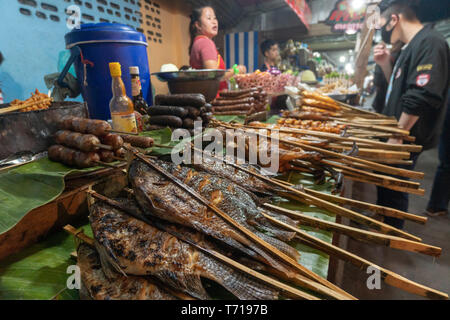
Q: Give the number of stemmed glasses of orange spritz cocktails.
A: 0